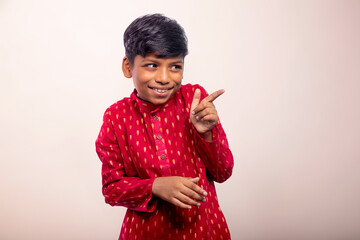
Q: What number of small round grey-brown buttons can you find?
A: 3